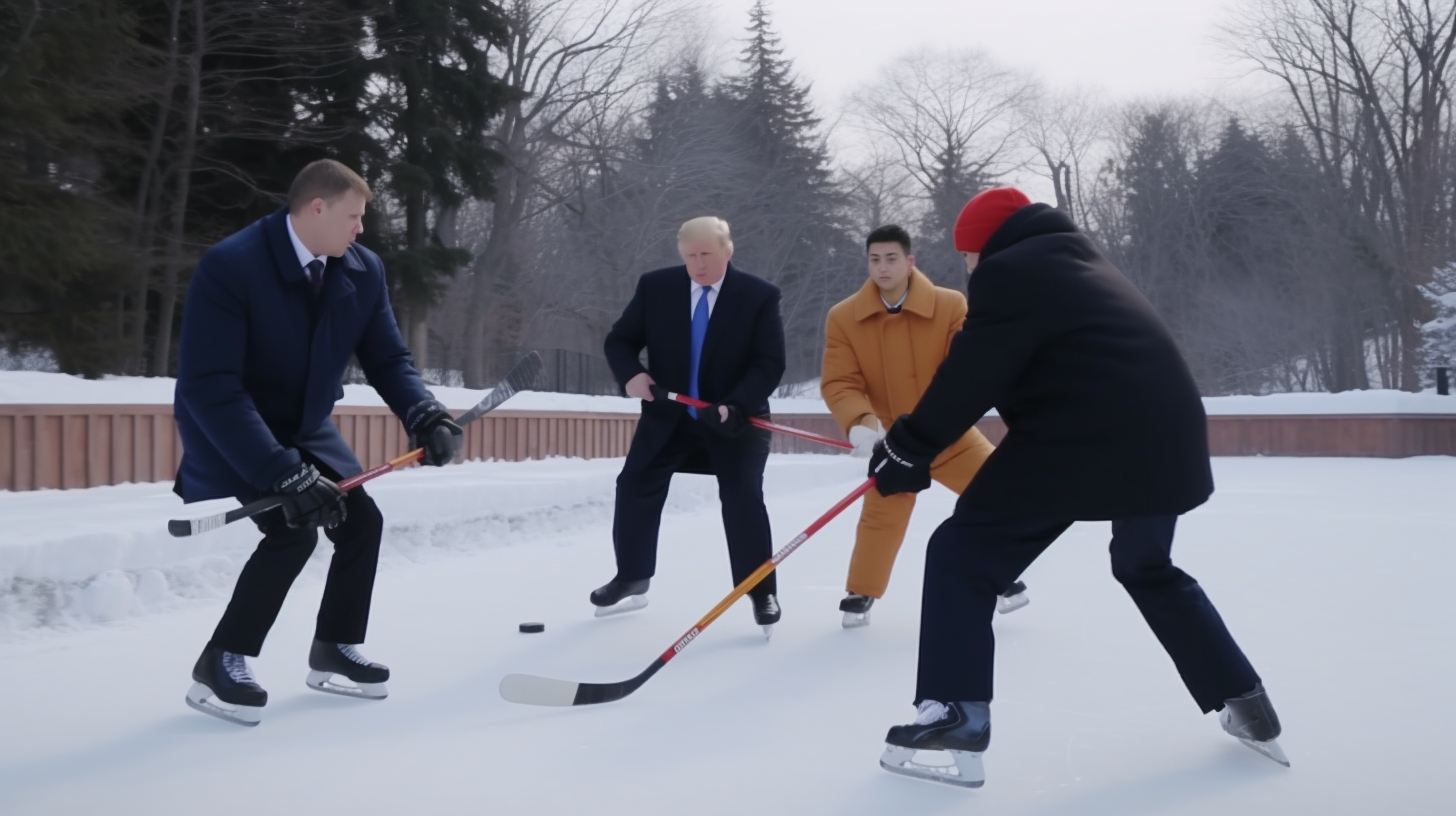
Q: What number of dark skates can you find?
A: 8